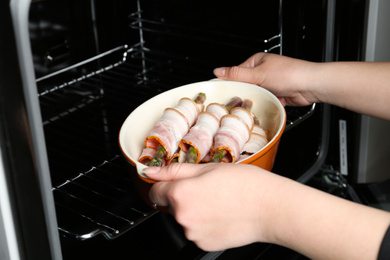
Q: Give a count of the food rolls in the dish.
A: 4